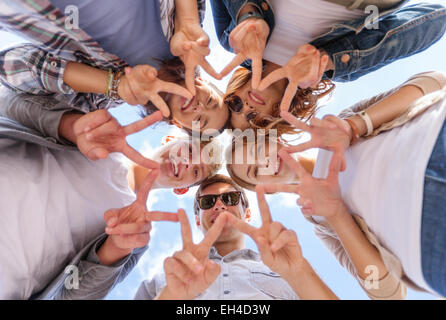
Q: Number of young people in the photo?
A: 5